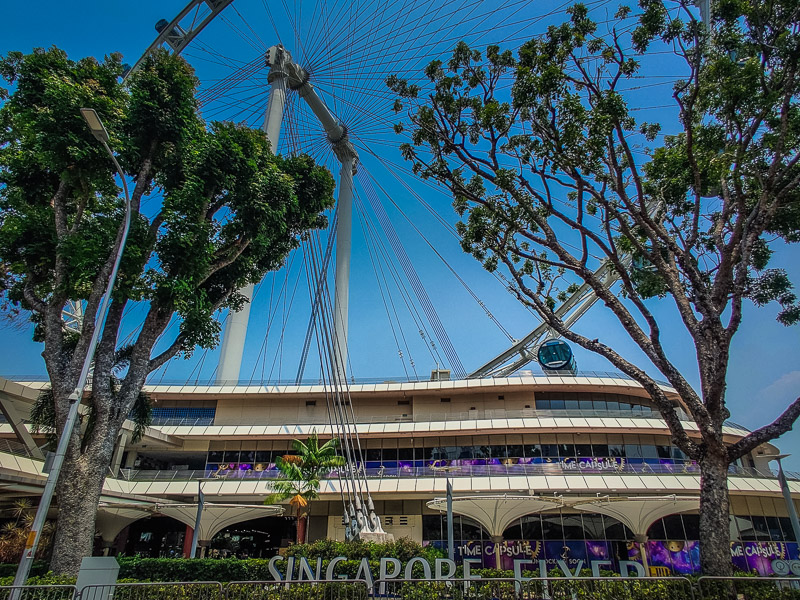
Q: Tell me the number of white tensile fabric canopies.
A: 4